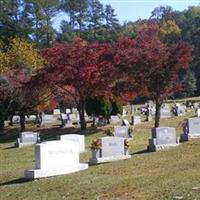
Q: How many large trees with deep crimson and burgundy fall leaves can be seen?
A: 2